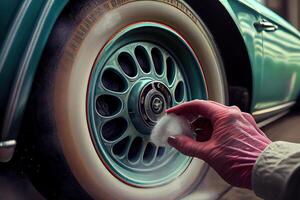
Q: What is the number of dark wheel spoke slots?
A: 12